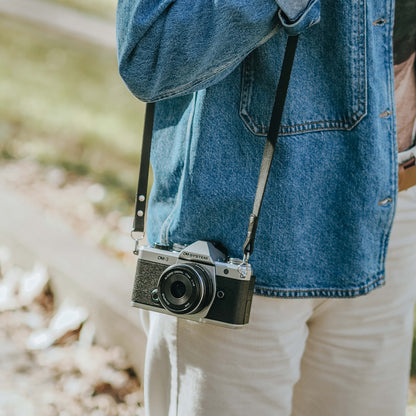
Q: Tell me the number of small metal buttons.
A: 2